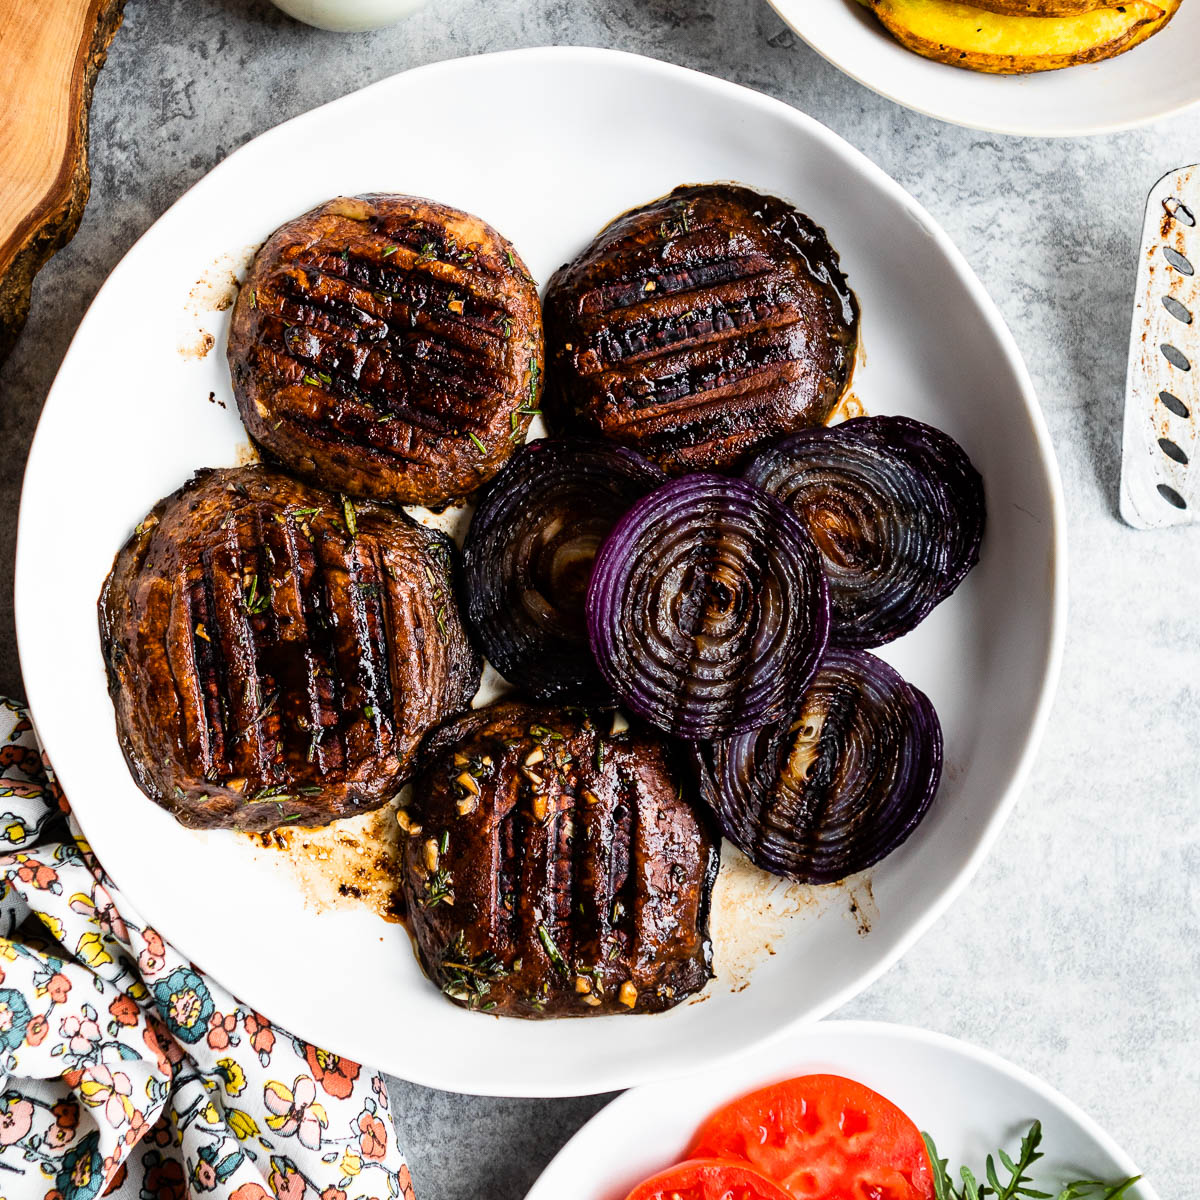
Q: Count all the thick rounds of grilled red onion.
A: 4